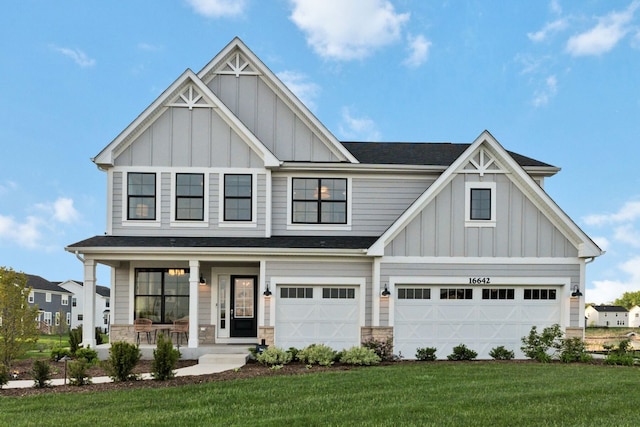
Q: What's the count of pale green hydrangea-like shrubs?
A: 3